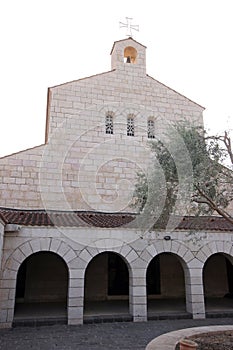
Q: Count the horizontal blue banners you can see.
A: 0